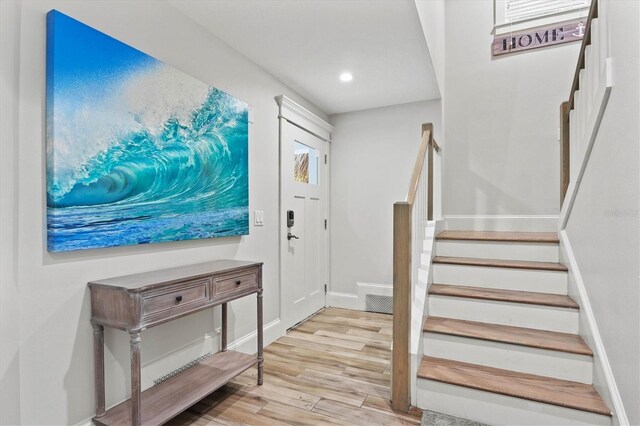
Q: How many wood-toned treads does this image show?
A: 5